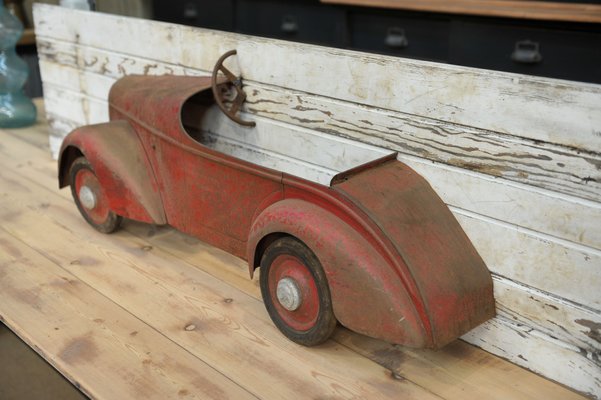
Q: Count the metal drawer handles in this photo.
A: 4